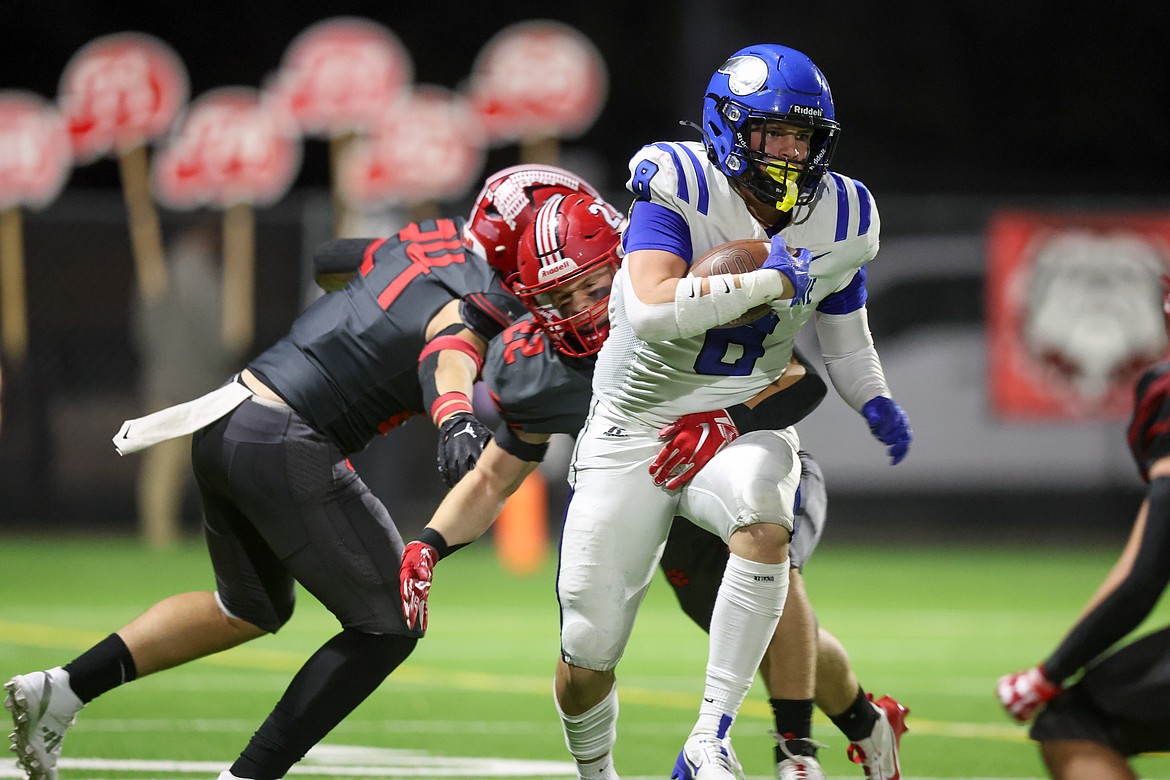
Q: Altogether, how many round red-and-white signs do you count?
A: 6